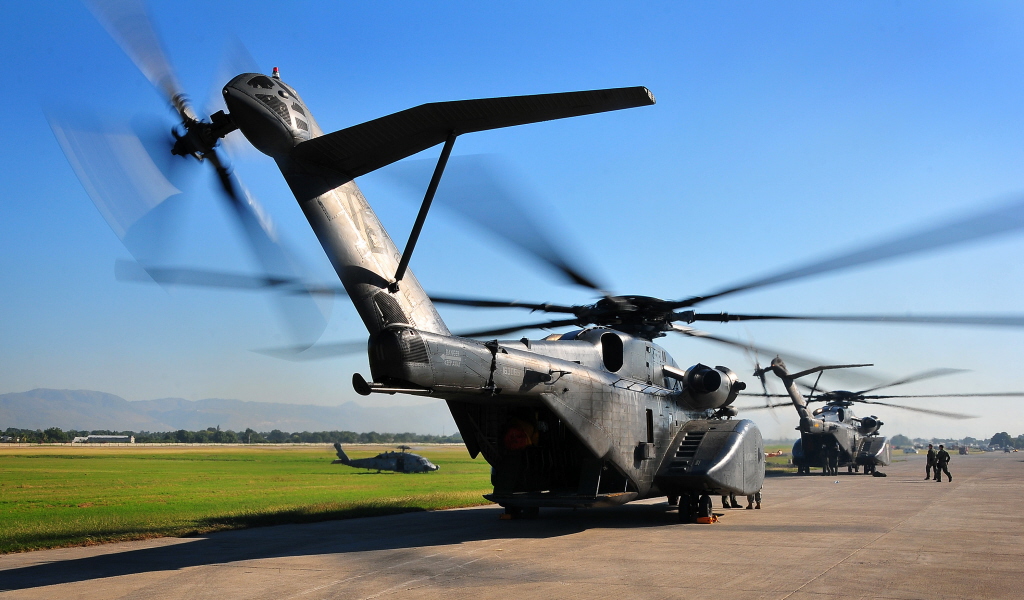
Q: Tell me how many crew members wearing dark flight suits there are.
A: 2